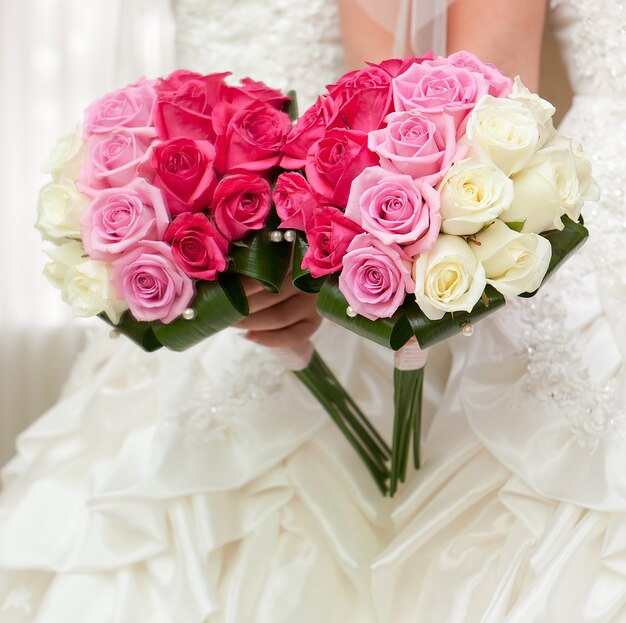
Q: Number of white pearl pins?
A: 6